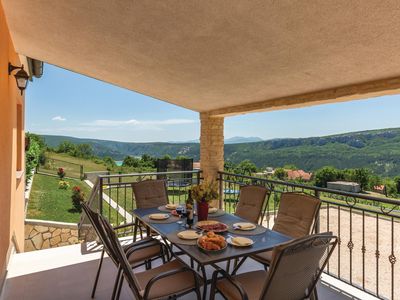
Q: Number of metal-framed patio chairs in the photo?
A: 6